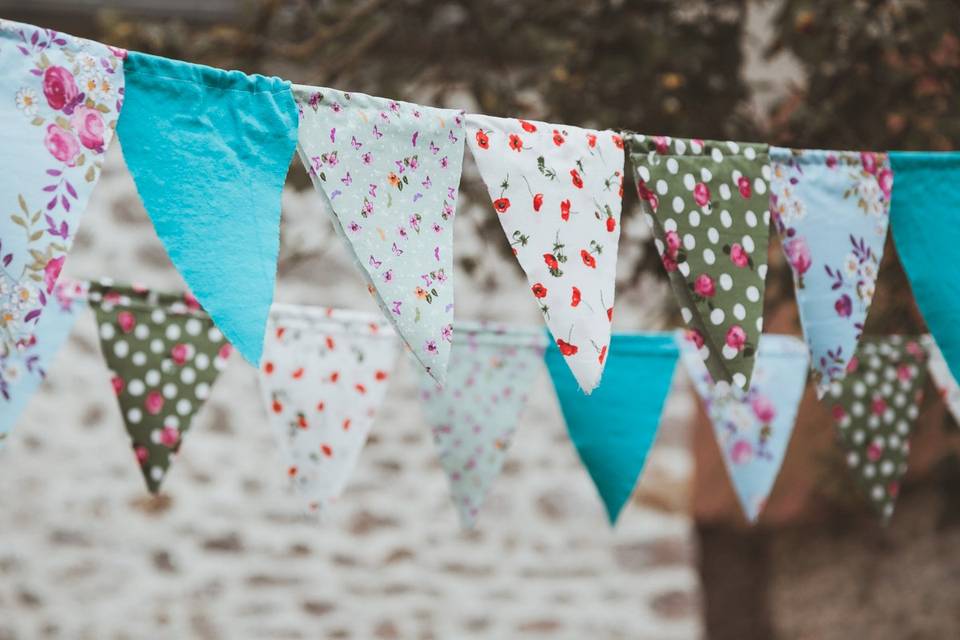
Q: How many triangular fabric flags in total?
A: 15